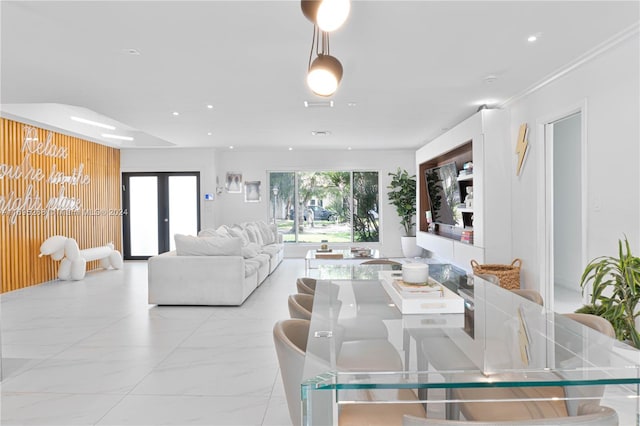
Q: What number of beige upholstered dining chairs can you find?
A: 8